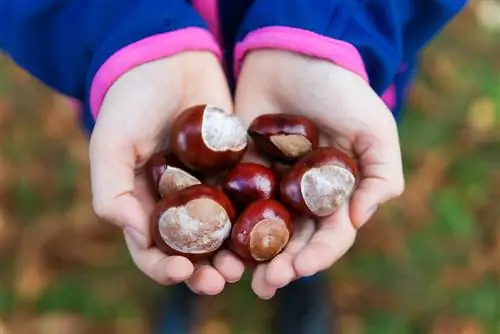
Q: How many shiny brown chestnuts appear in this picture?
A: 7